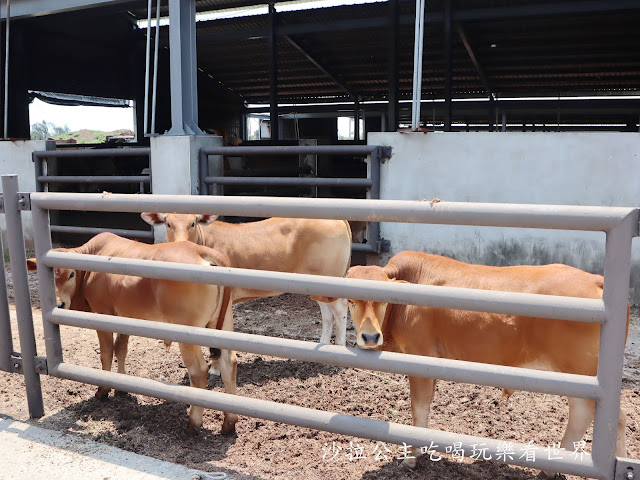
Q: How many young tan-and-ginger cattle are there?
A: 3